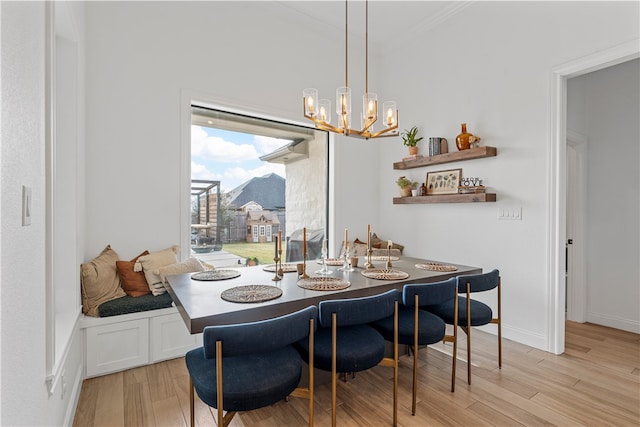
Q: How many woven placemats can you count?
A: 8